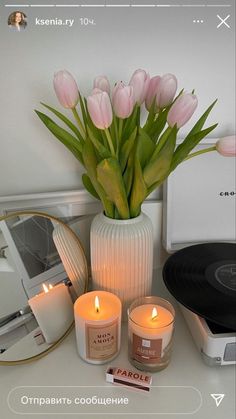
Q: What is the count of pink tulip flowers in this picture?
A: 9